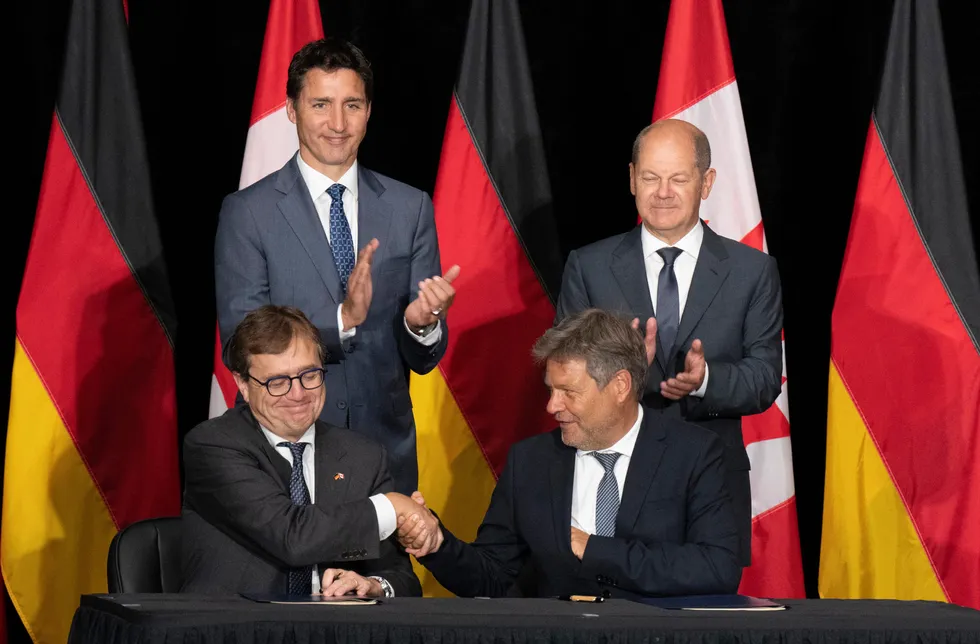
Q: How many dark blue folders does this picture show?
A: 2